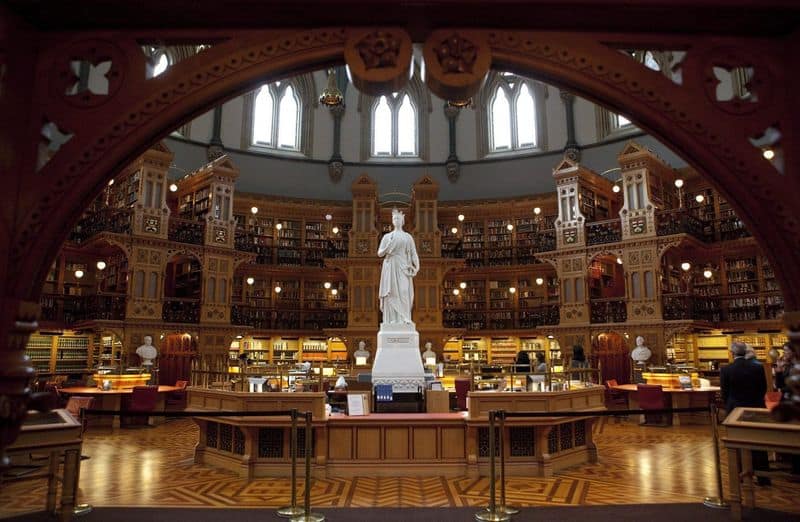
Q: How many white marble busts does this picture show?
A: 4